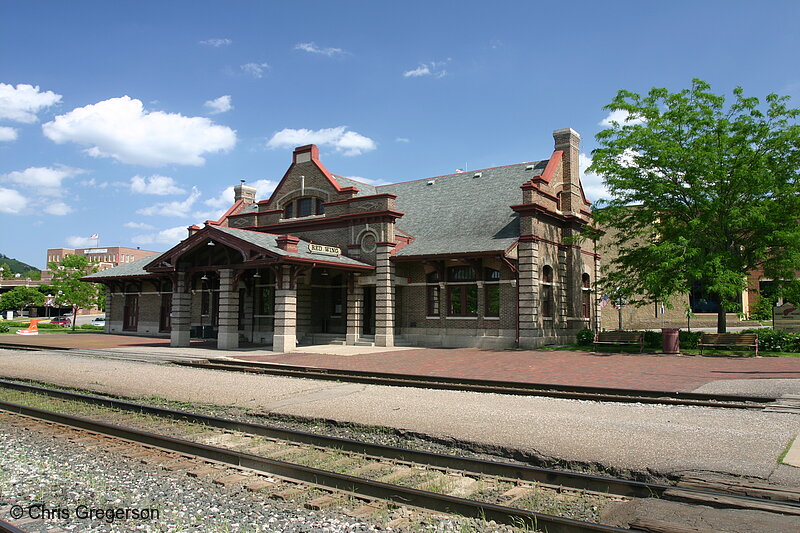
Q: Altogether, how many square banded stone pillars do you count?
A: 5